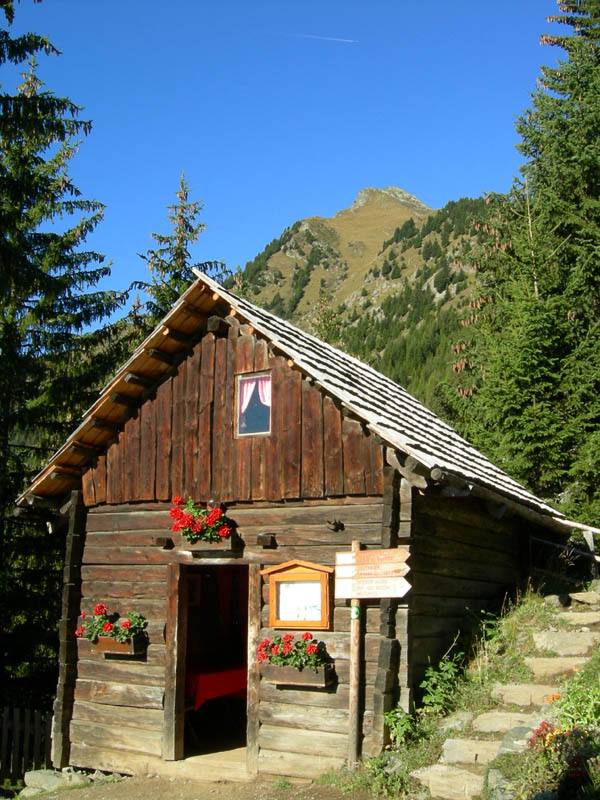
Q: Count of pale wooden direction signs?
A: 3